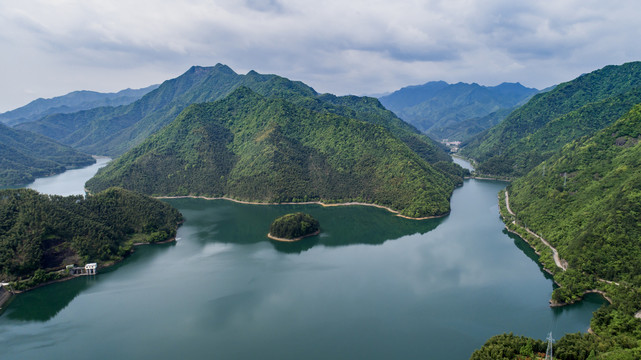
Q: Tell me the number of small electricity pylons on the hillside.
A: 2